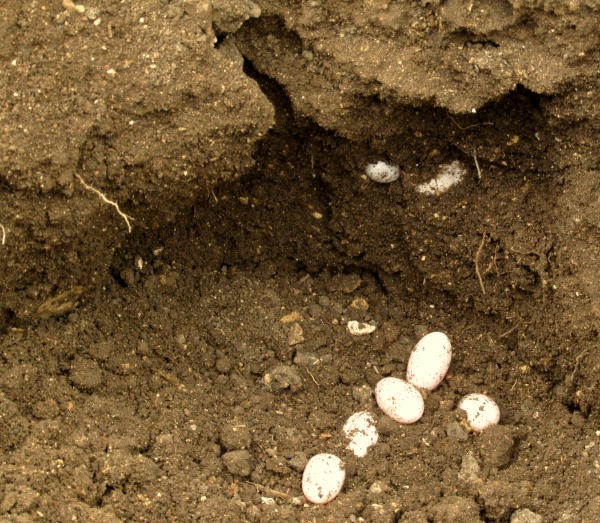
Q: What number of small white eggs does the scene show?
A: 7